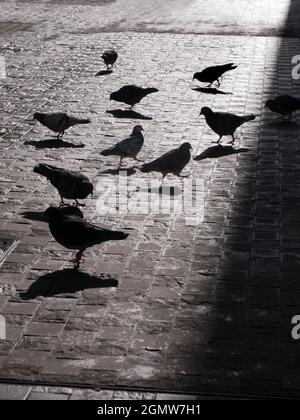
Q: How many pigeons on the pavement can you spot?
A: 10